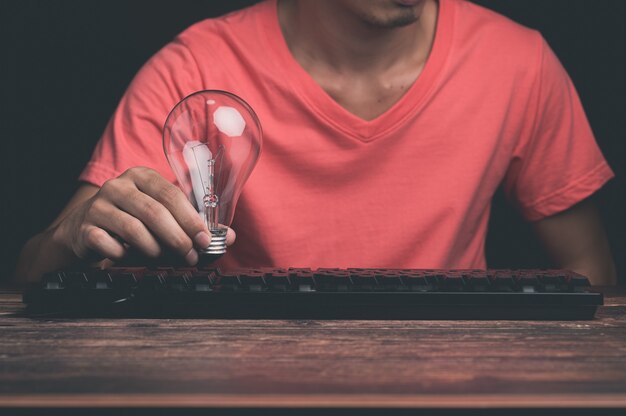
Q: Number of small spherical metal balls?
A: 0